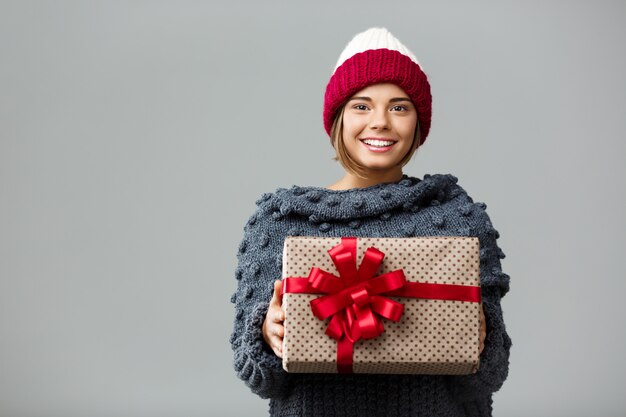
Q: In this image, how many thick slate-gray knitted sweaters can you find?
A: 1